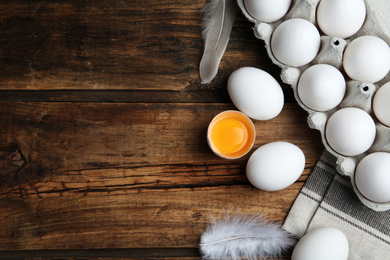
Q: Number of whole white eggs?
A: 11